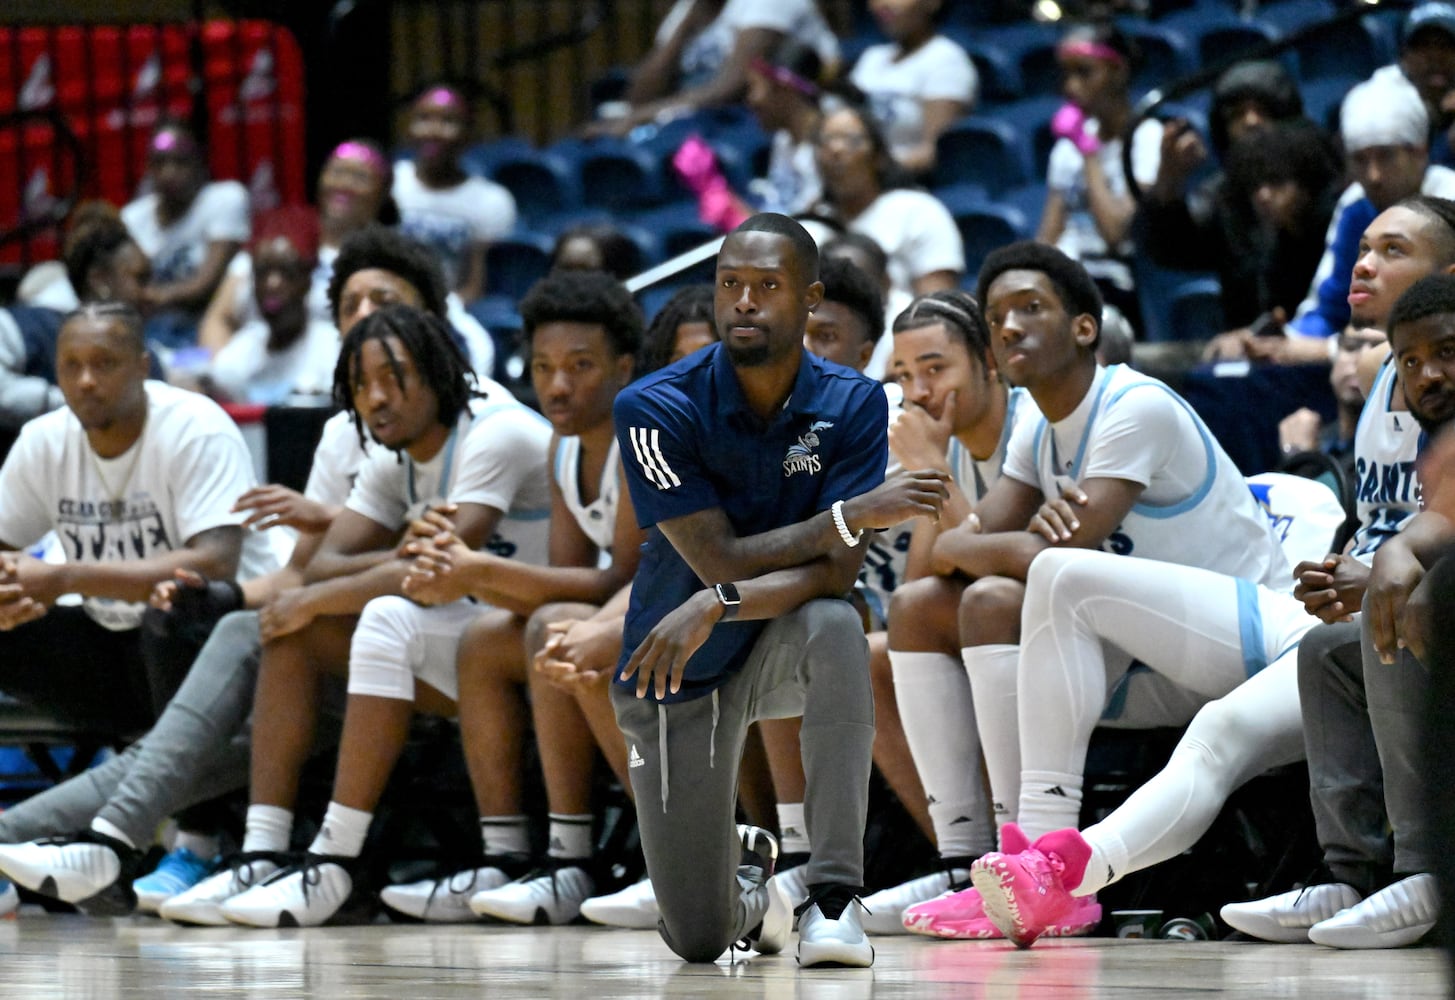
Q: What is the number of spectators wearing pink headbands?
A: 5